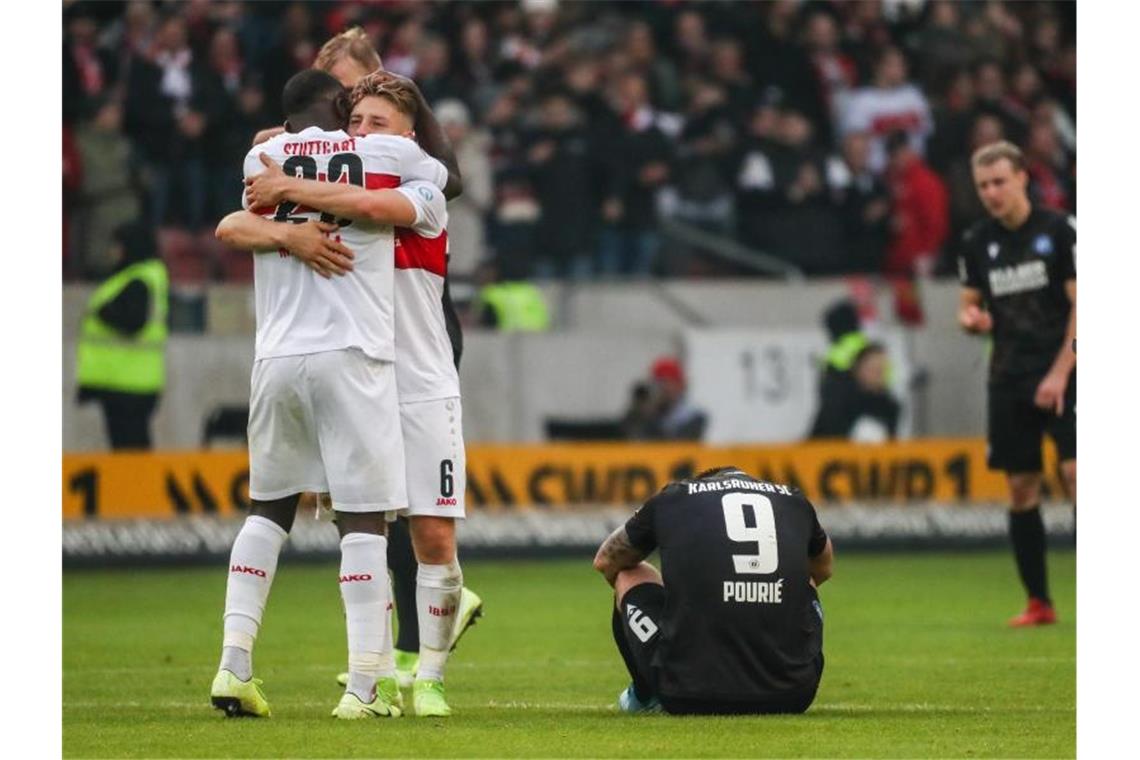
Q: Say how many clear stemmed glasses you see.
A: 0